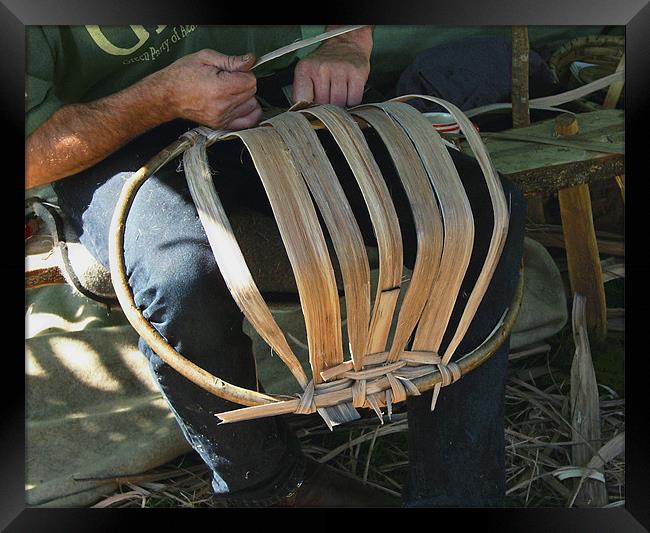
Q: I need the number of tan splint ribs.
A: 7